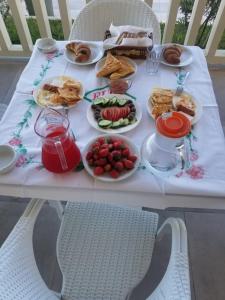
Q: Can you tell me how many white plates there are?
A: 7